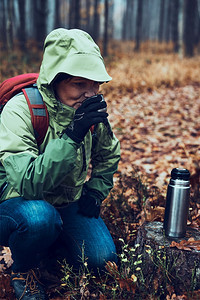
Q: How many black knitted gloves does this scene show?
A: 2